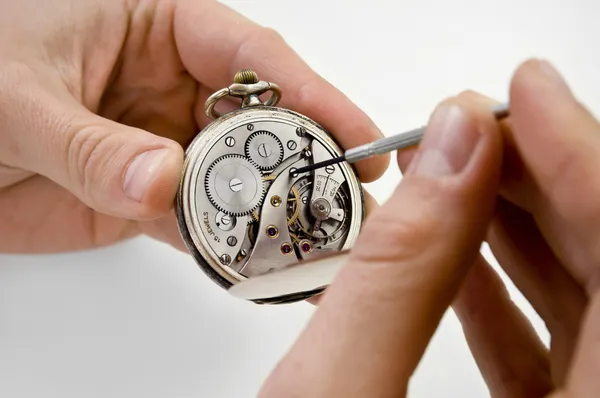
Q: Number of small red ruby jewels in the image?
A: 3